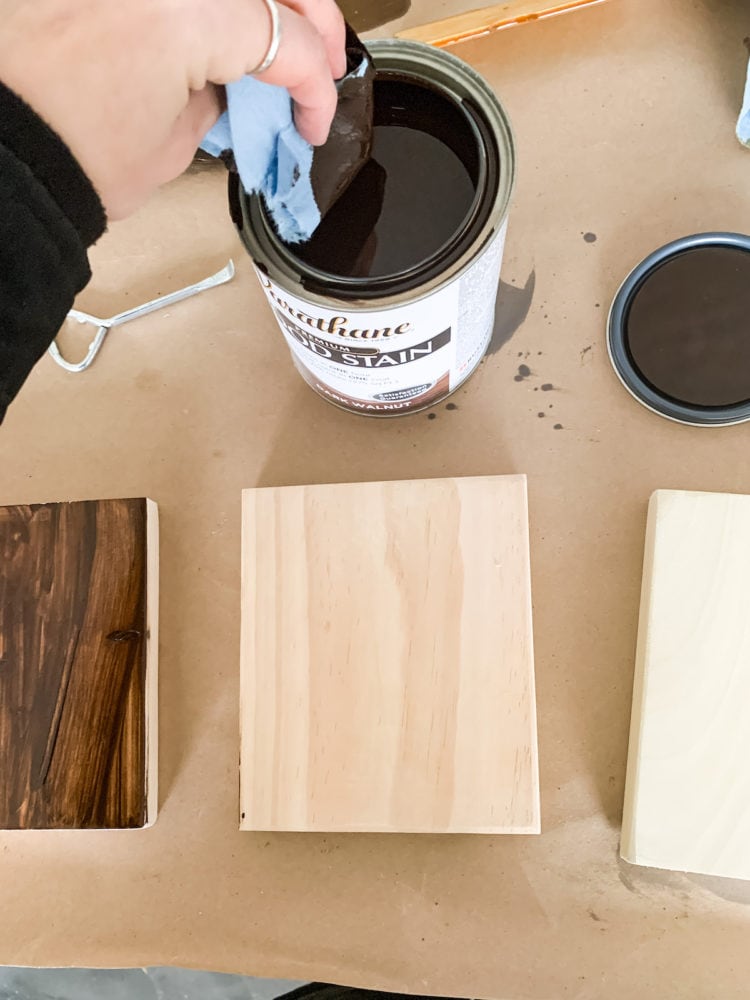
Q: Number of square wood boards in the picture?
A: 3